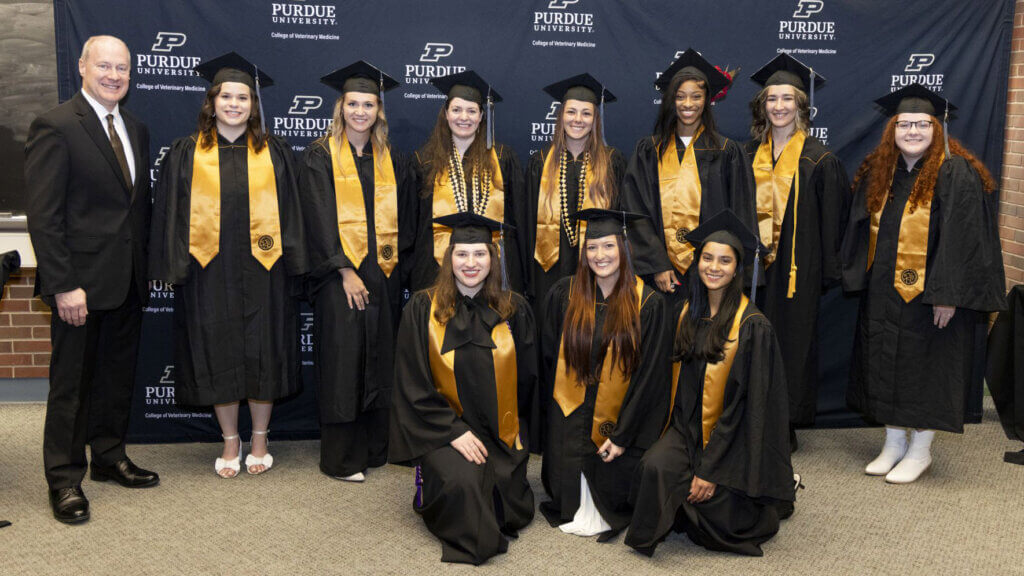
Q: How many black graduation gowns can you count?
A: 10